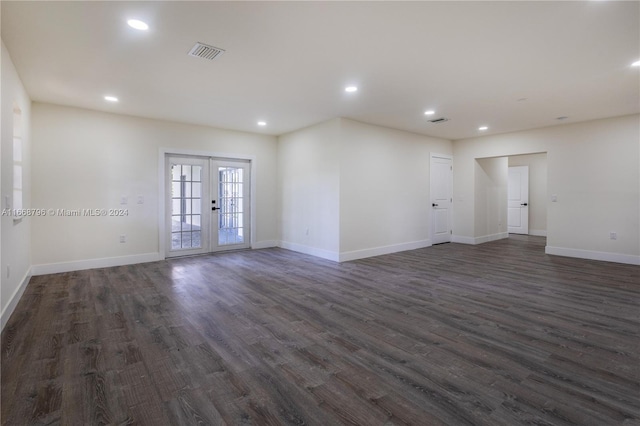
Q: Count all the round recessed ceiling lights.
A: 7